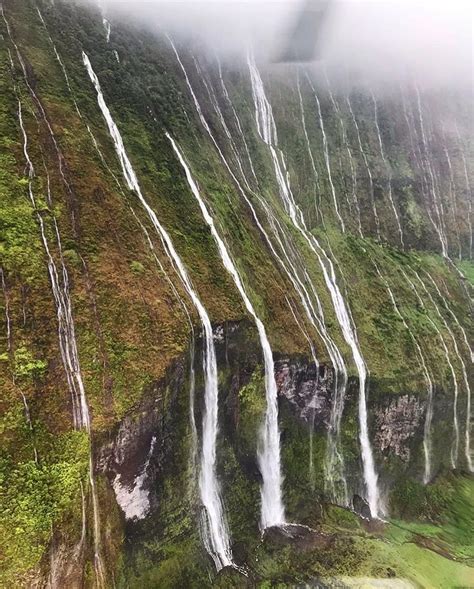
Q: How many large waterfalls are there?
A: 3